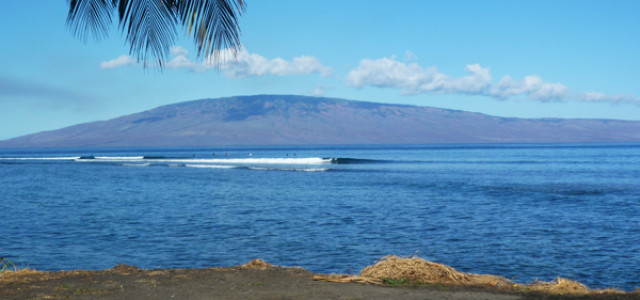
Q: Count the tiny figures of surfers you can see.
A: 6